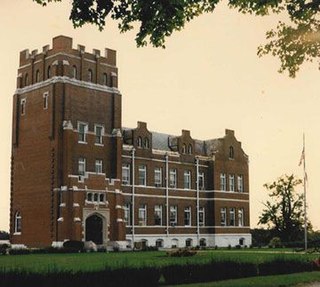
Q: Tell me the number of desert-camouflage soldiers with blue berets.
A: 0